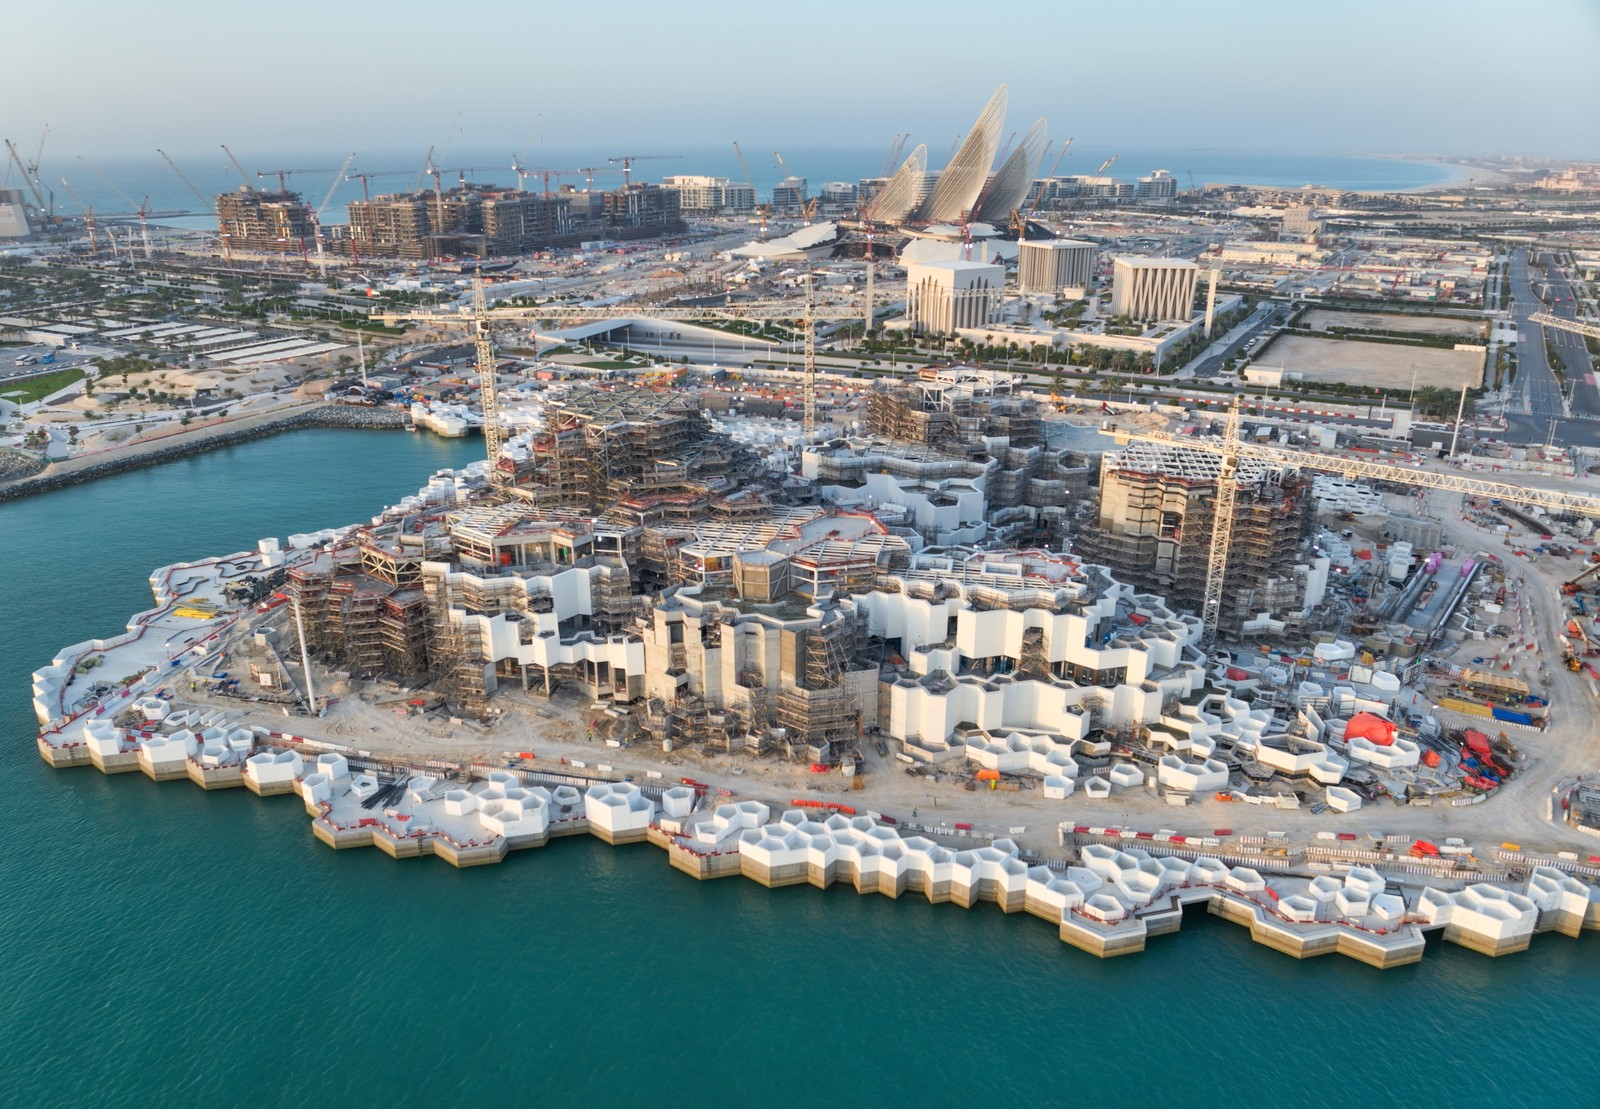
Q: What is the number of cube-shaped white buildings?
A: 3